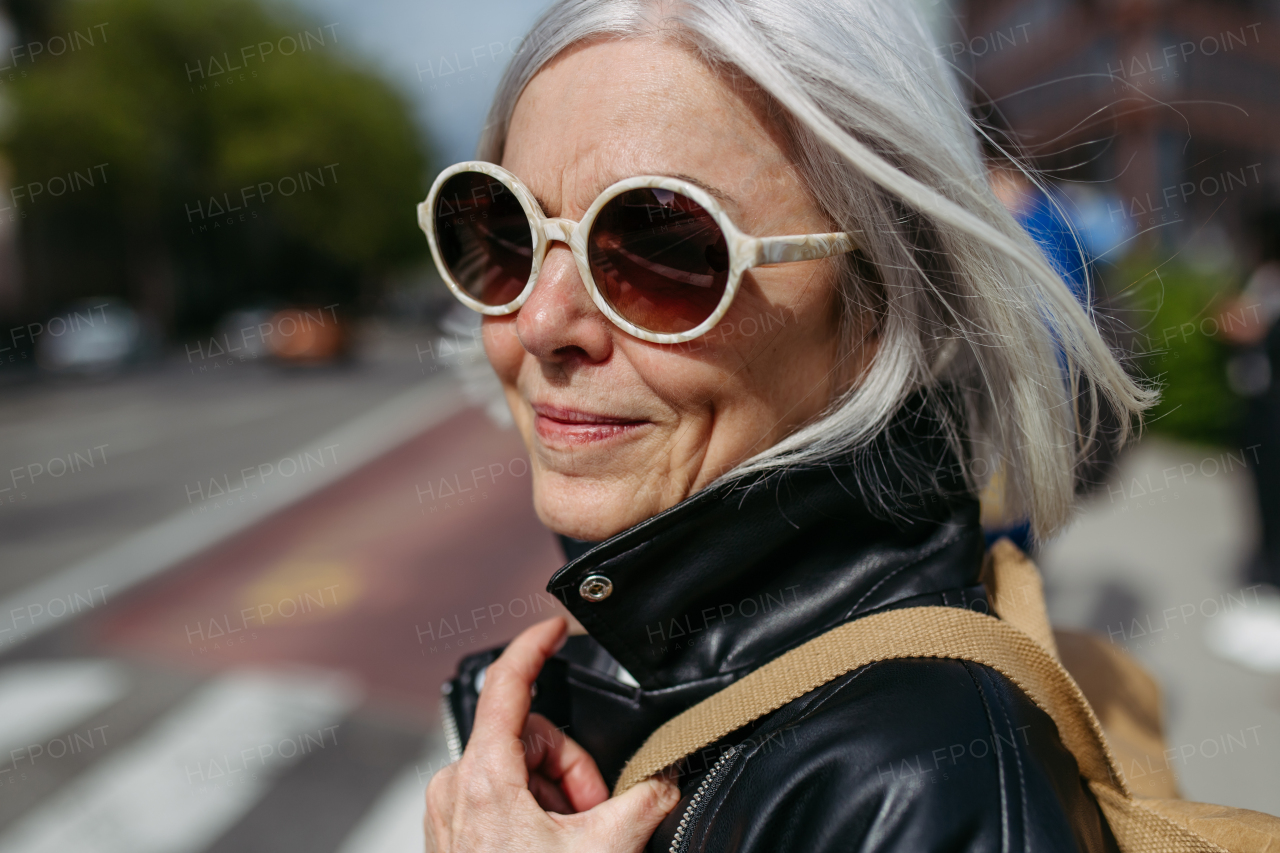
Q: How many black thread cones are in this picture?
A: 0